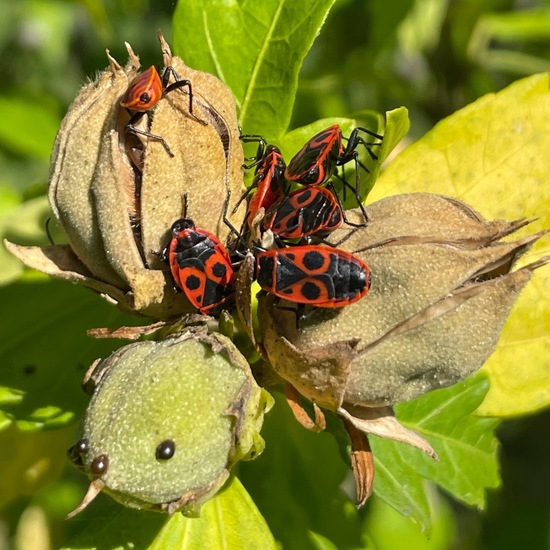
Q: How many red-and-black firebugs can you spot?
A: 6